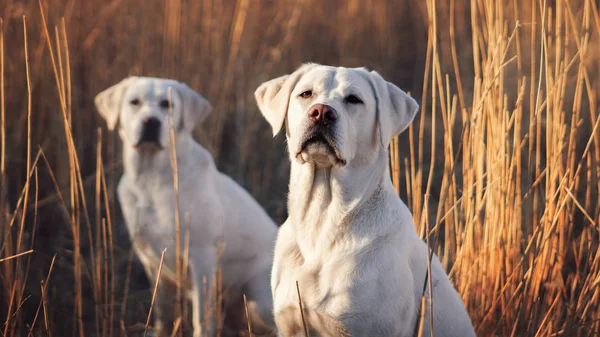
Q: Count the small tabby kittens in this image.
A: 0